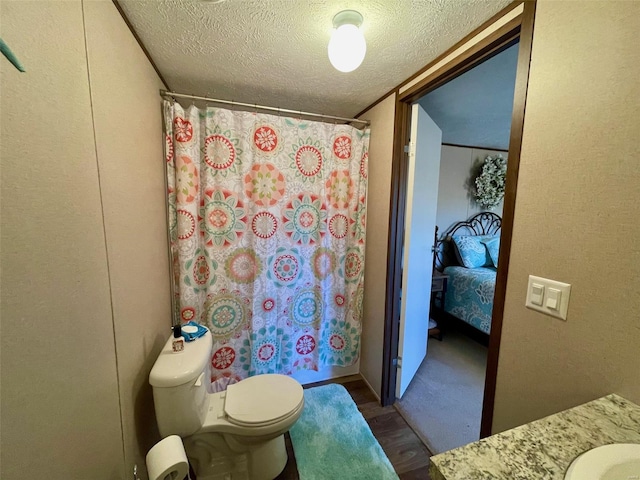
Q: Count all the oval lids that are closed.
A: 1